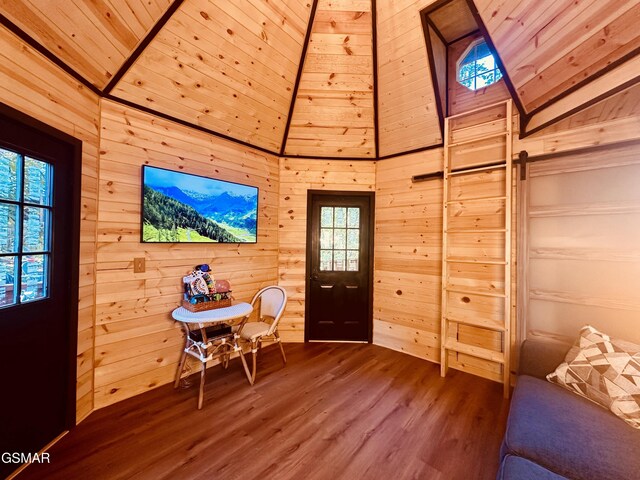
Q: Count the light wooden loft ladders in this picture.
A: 1